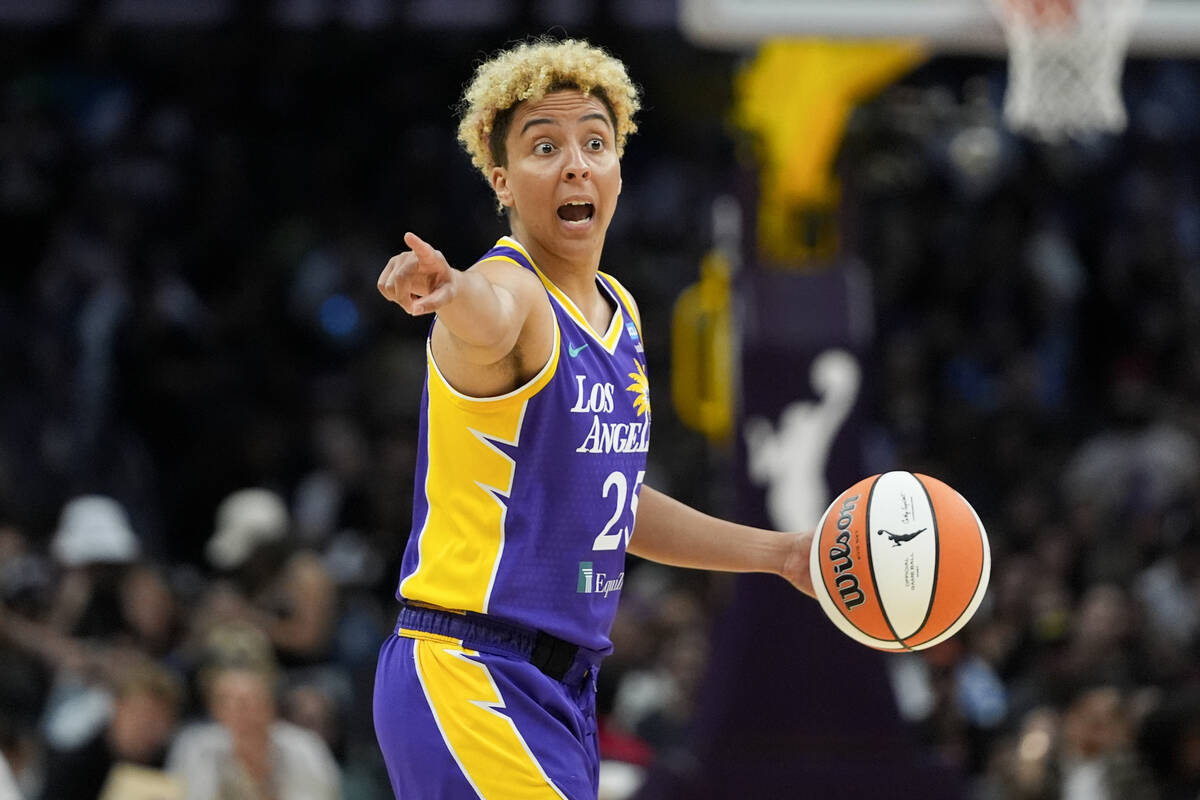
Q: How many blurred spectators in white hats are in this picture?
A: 2